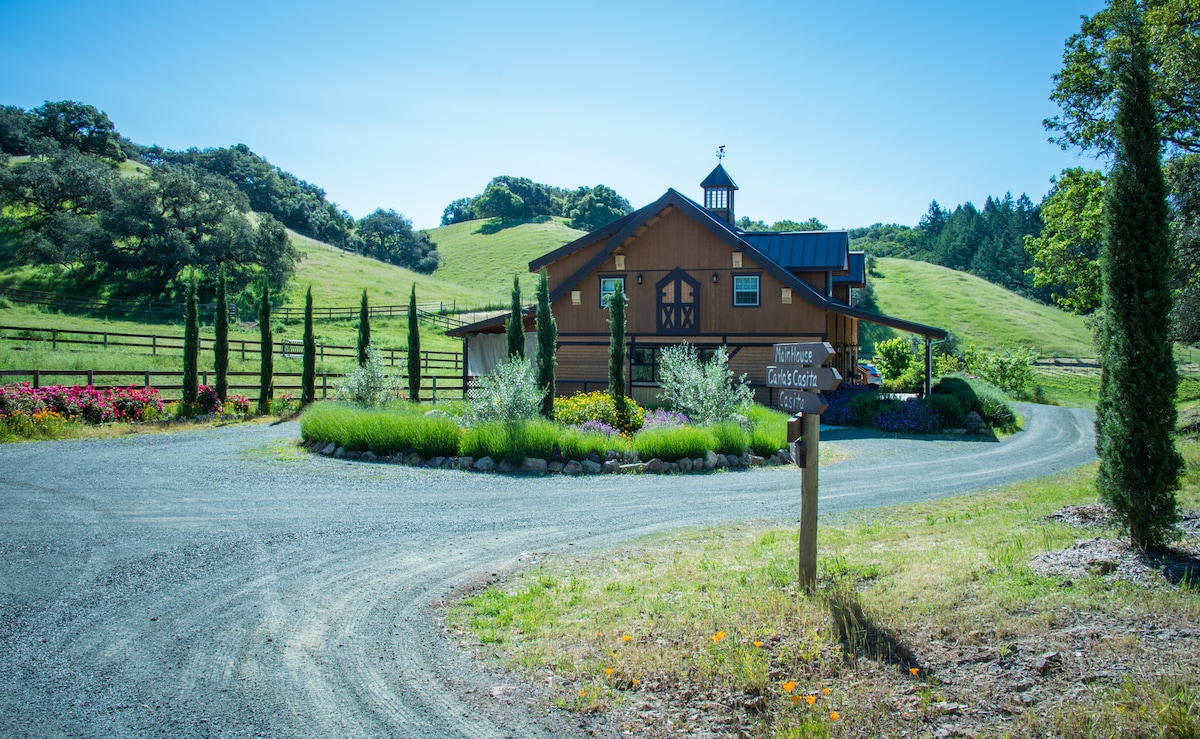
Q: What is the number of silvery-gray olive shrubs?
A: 3